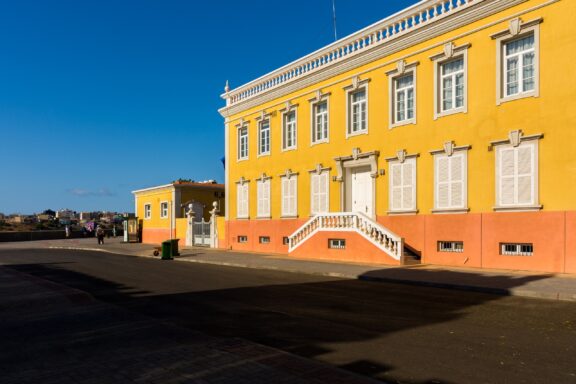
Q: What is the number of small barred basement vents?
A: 6